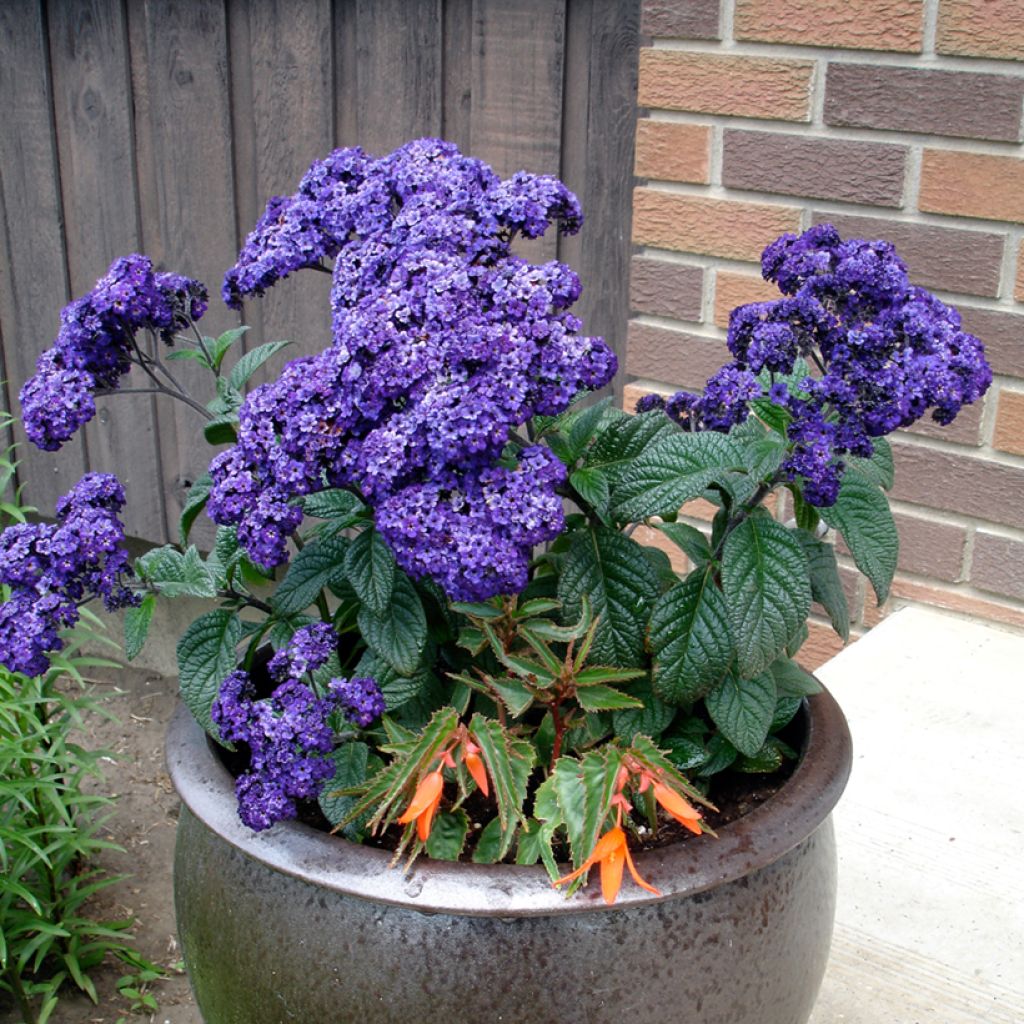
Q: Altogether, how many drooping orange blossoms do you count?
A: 4